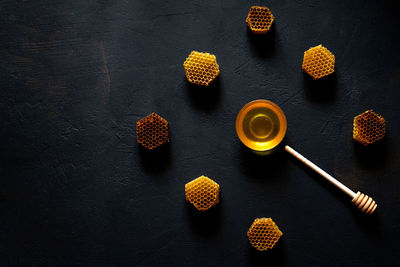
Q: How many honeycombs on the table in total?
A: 7